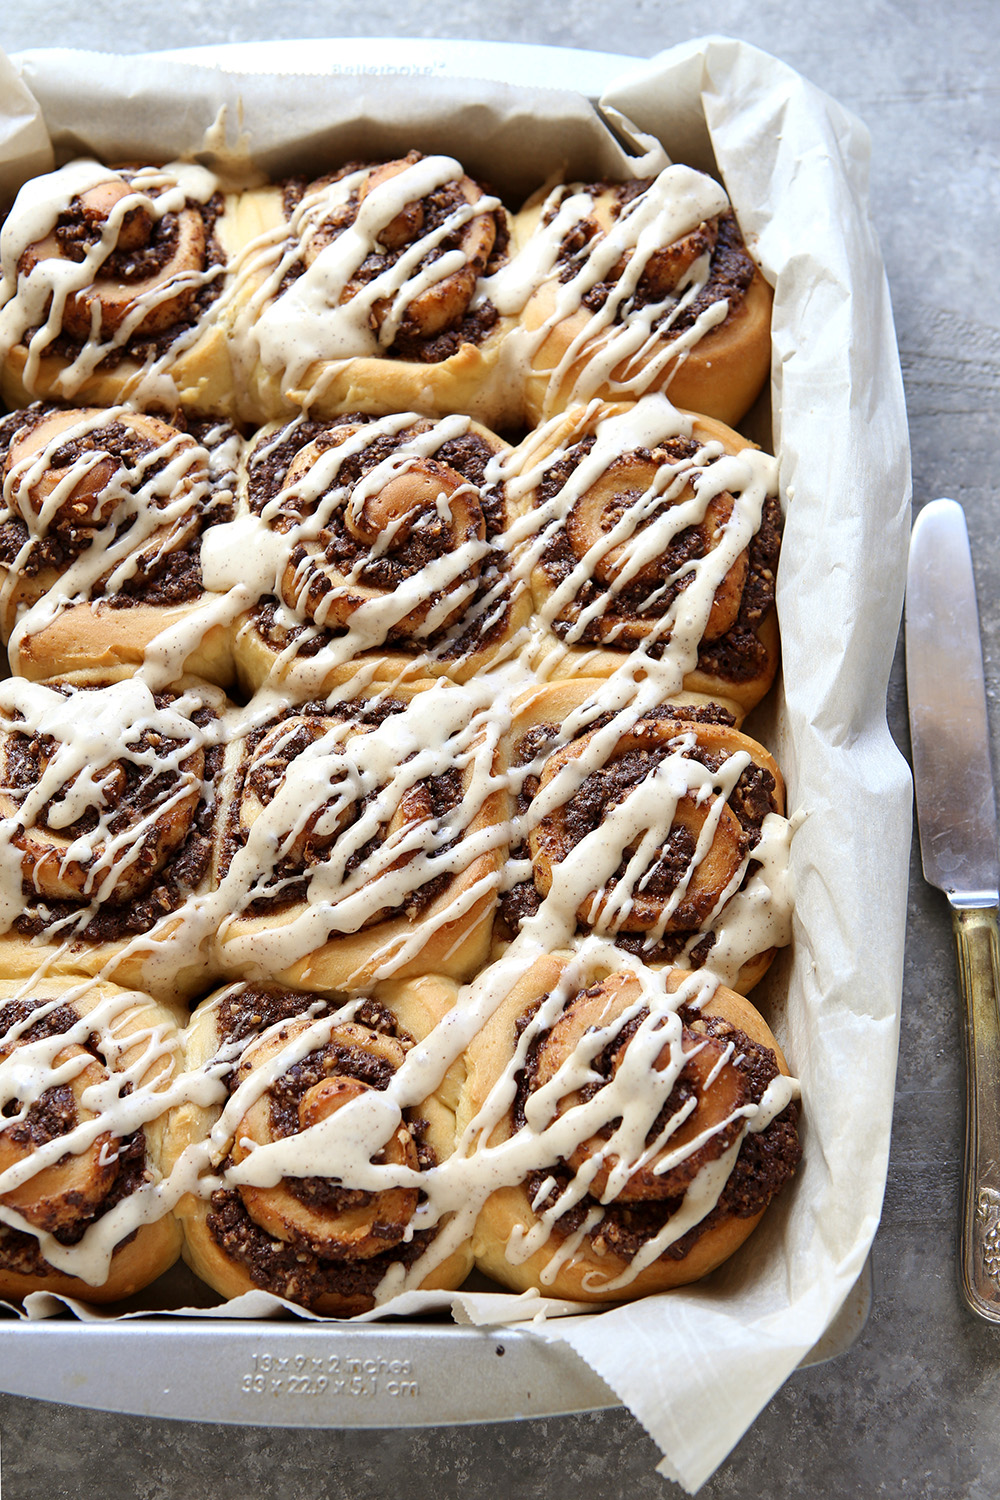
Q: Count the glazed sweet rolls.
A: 12